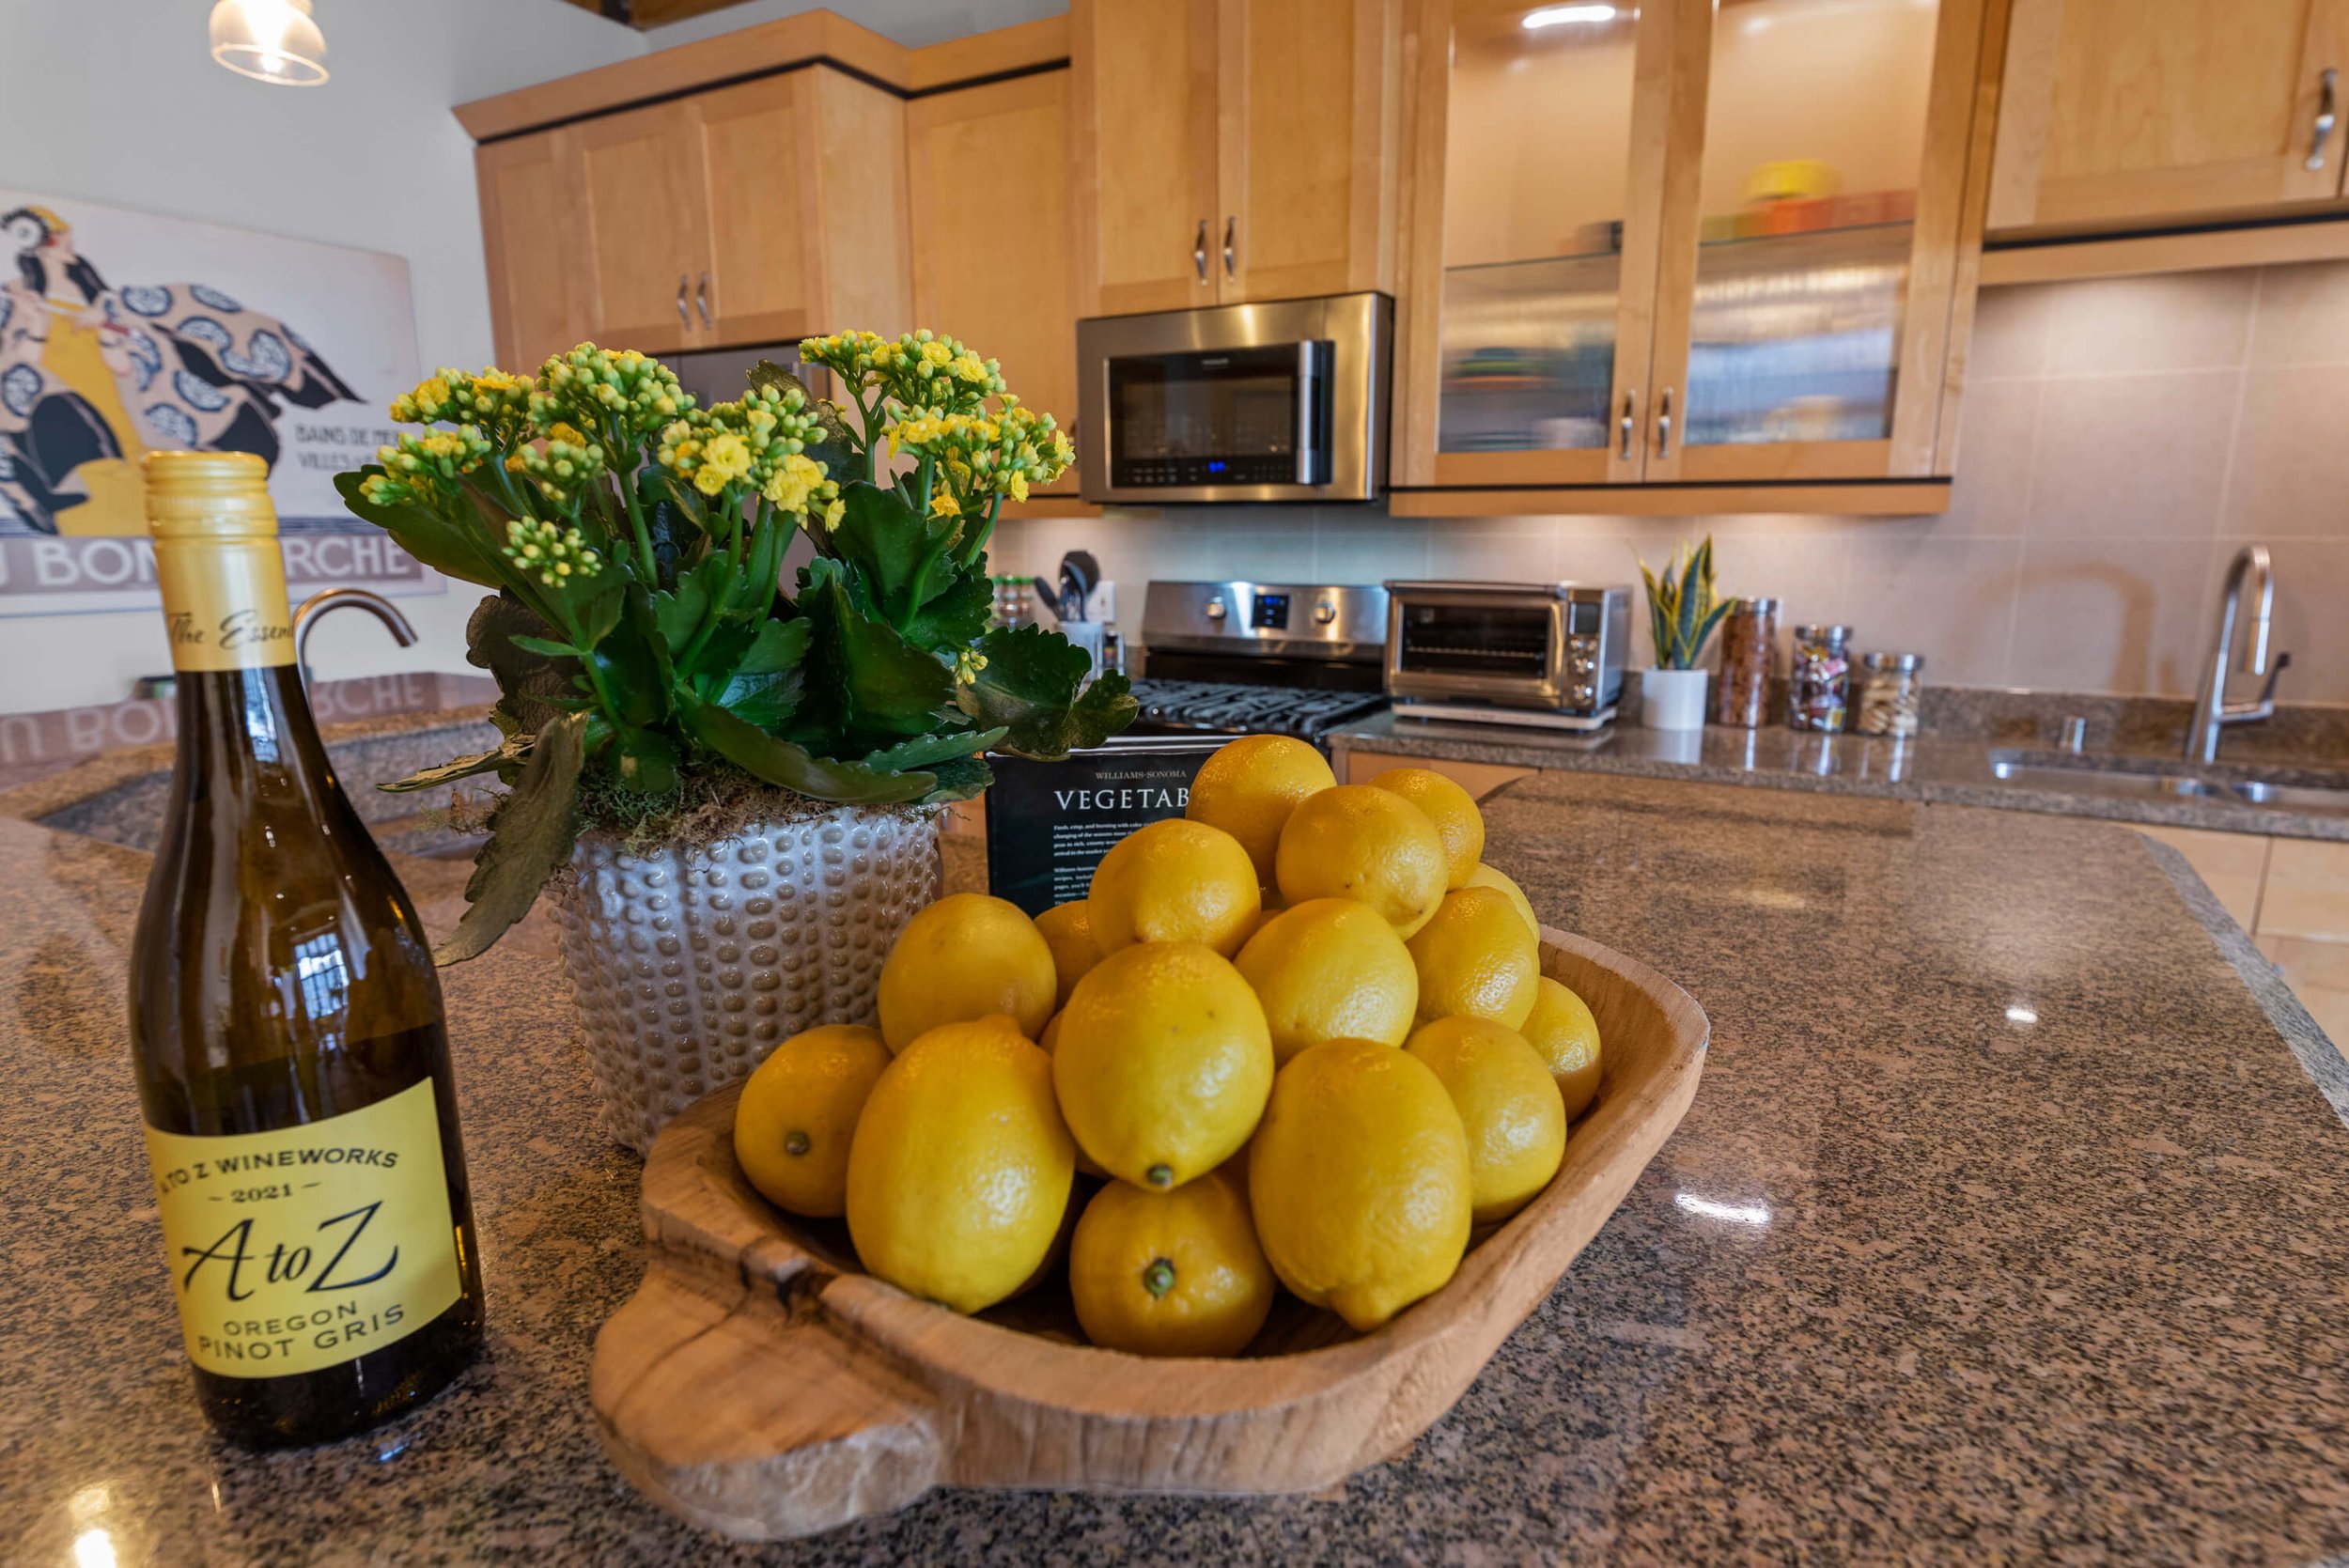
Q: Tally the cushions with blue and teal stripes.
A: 0